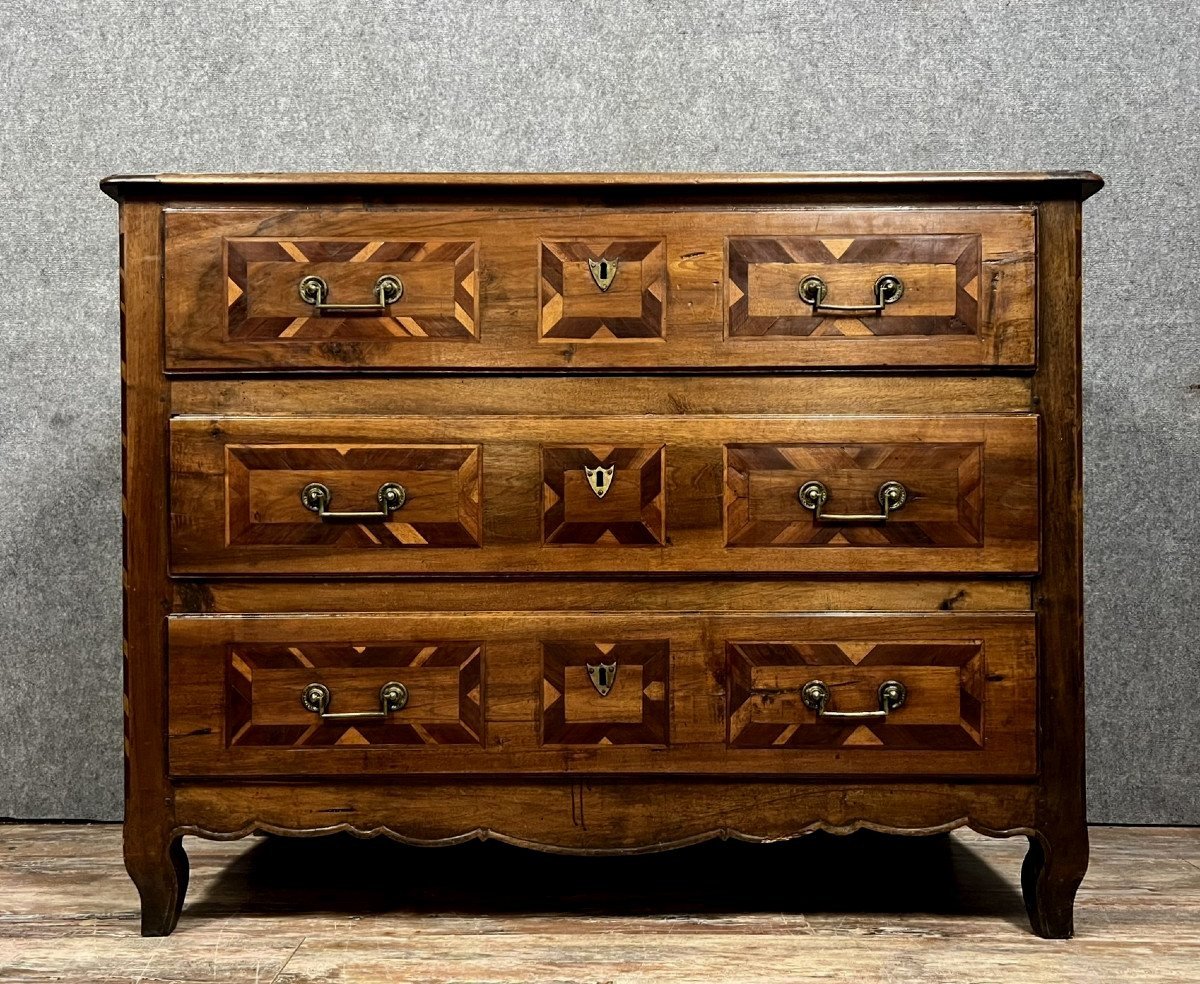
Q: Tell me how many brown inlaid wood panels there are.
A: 9